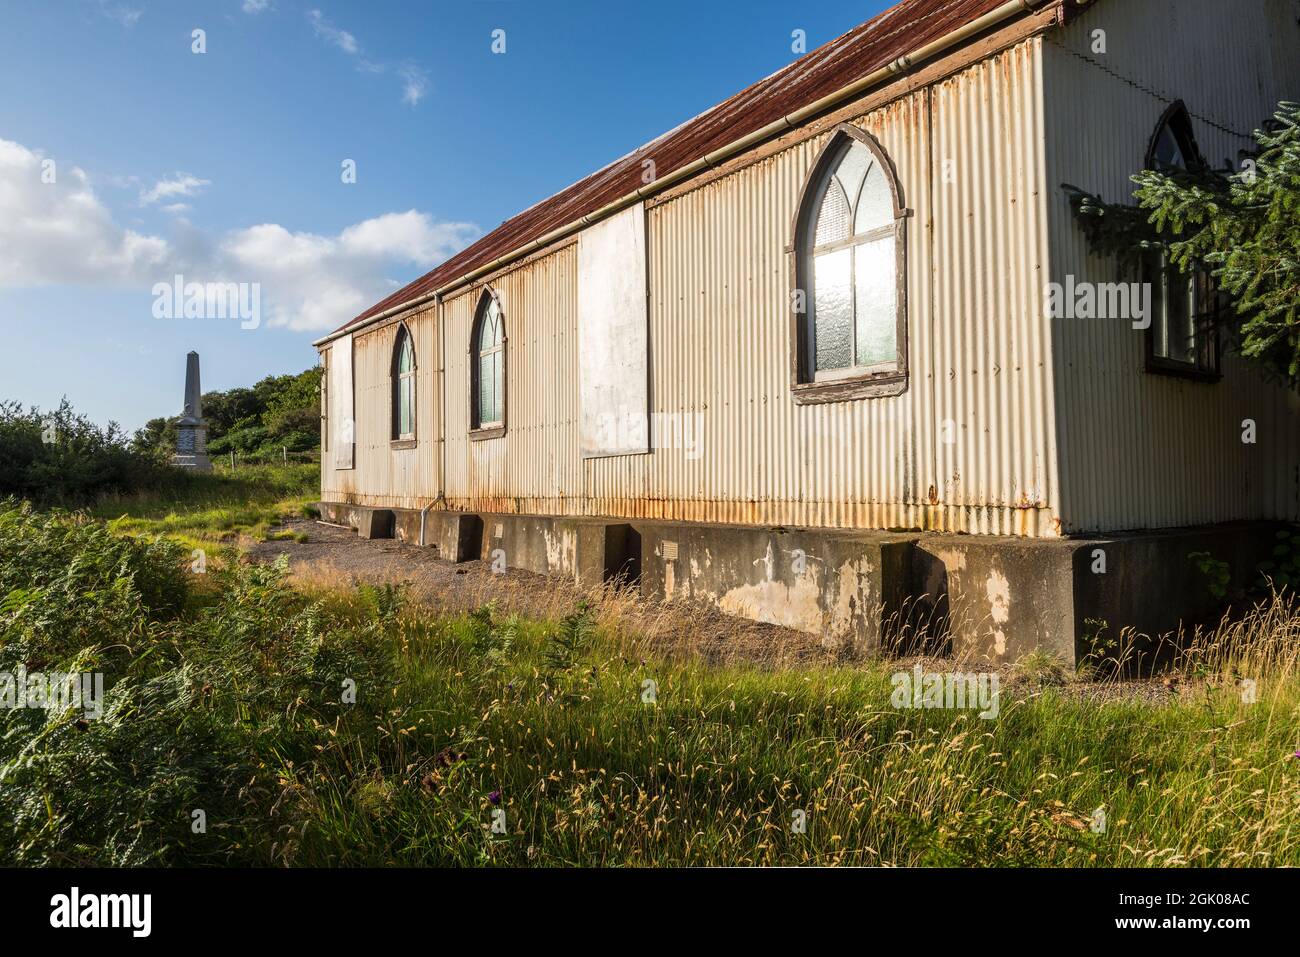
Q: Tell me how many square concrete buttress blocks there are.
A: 4